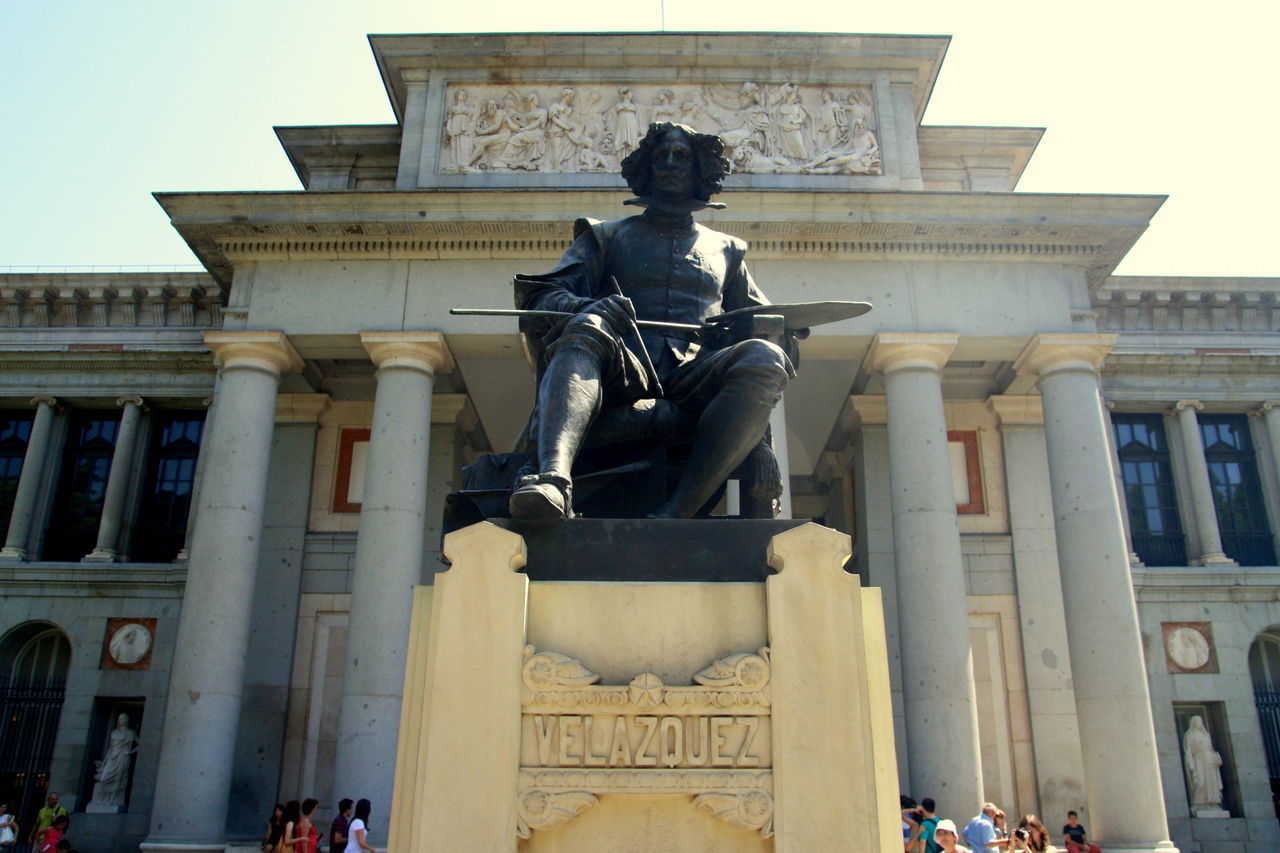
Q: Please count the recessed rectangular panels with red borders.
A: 2